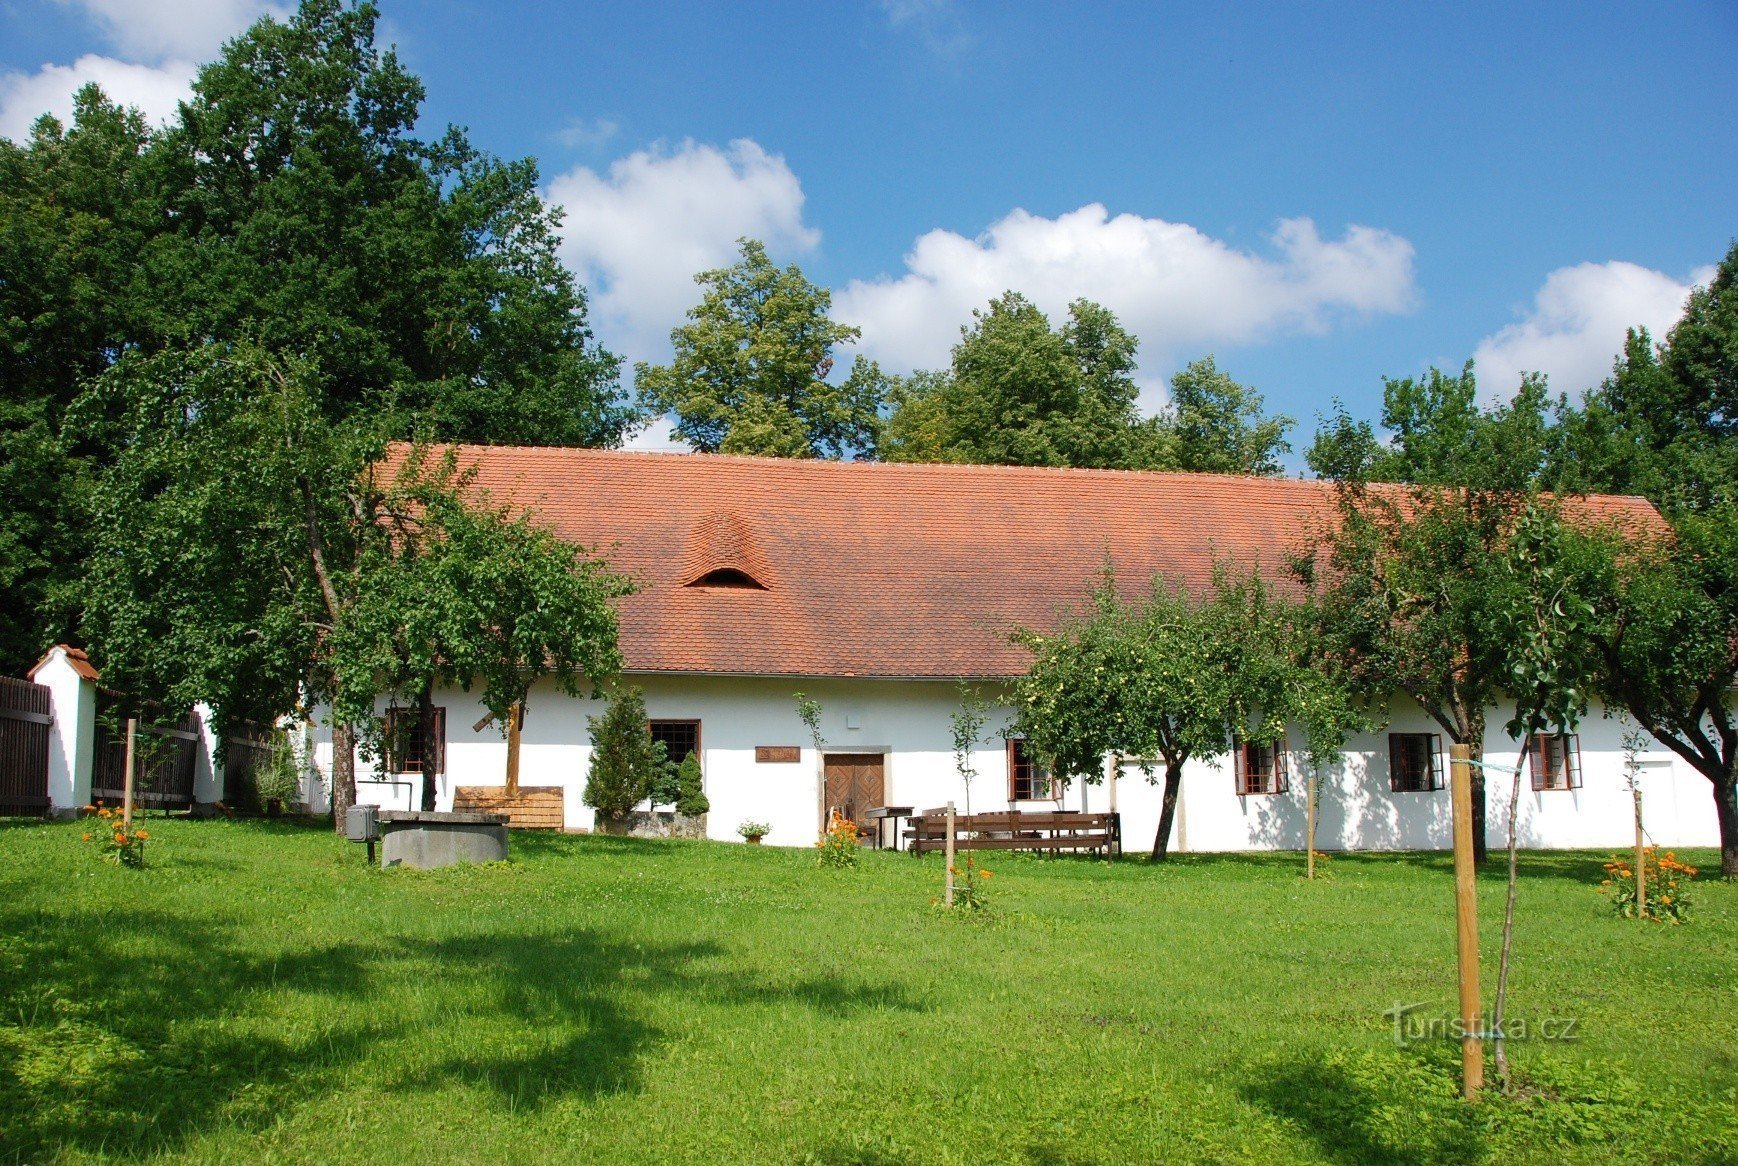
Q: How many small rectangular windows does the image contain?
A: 6